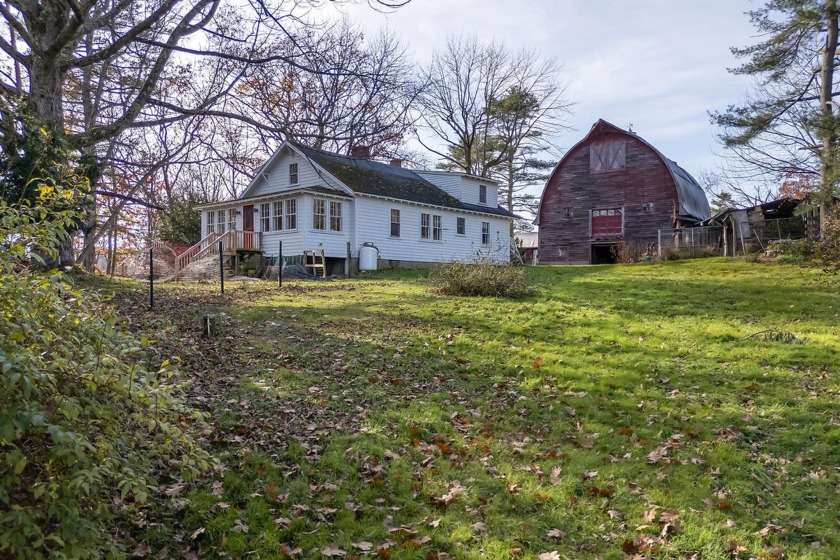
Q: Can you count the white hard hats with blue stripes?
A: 0